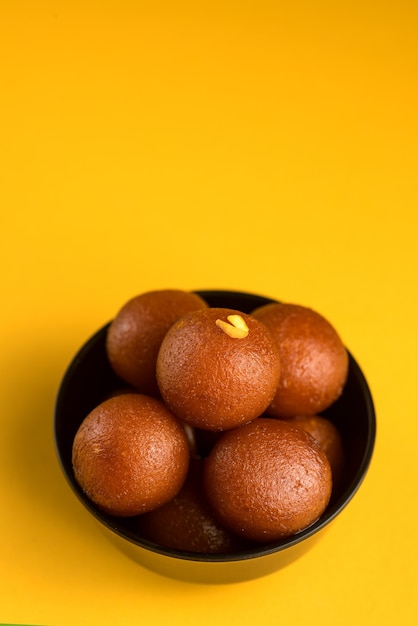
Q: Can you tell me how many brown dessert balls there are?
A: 7